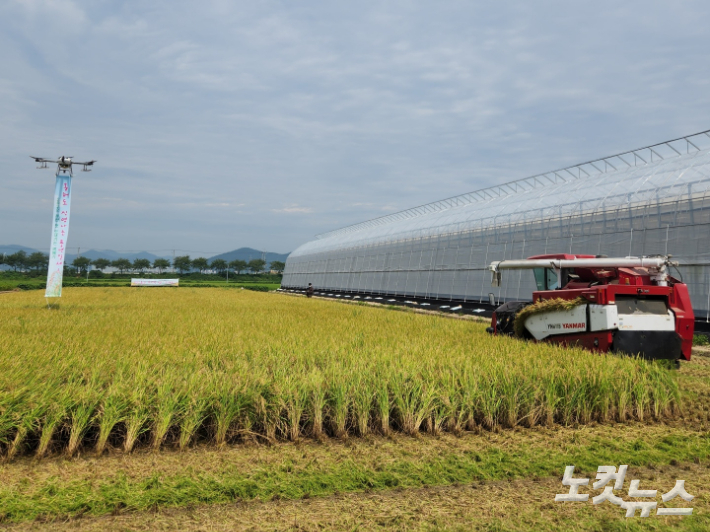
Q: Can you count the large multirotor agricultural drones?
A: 1